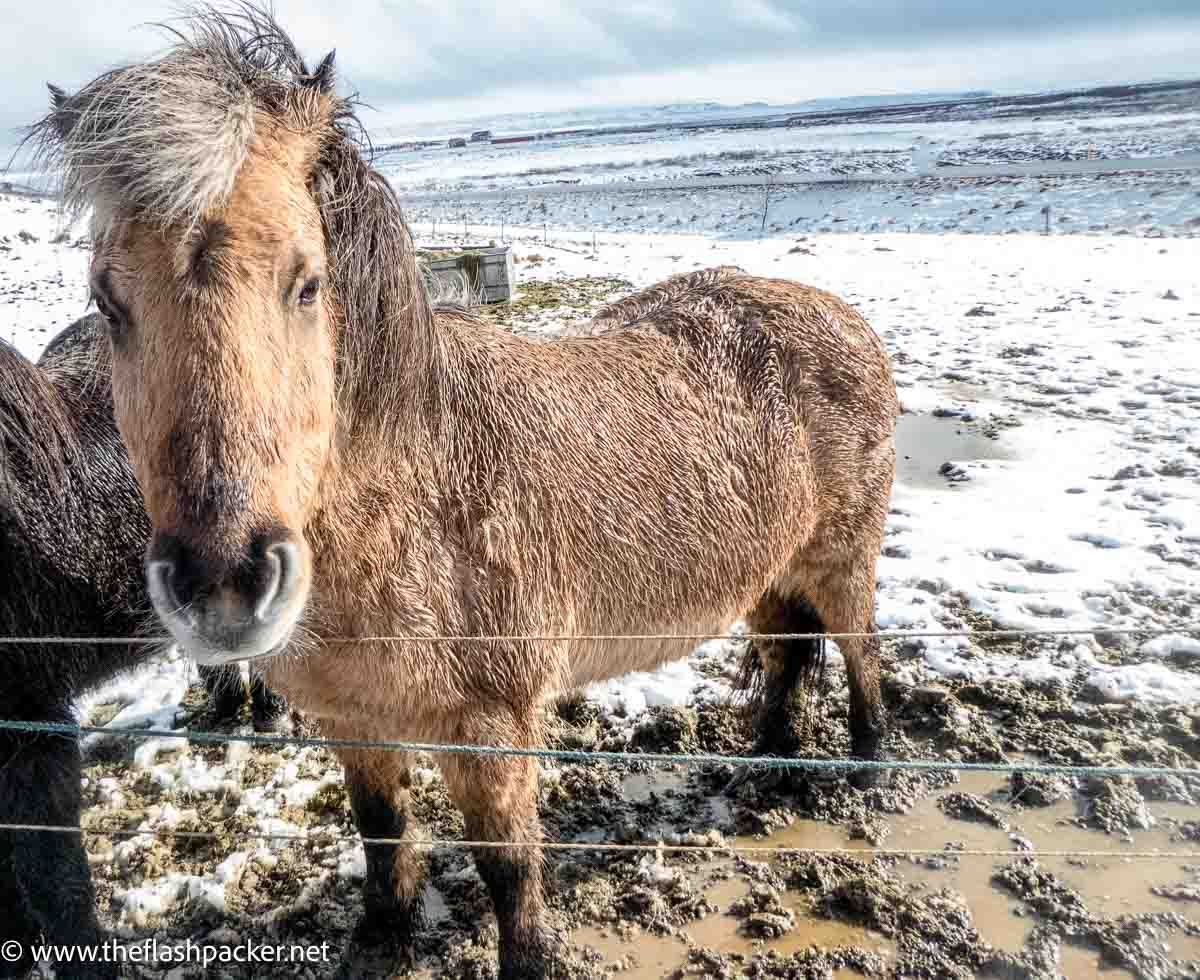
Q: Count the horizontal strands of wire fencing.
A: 3